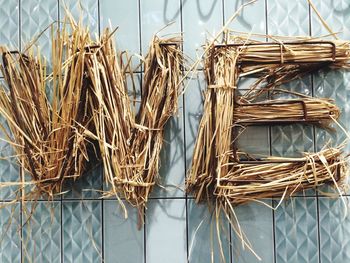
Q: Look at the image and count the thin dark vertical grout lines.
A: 8